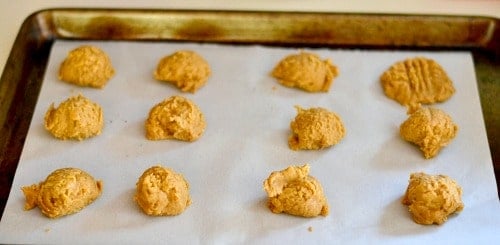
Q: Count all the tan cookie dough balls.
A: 12